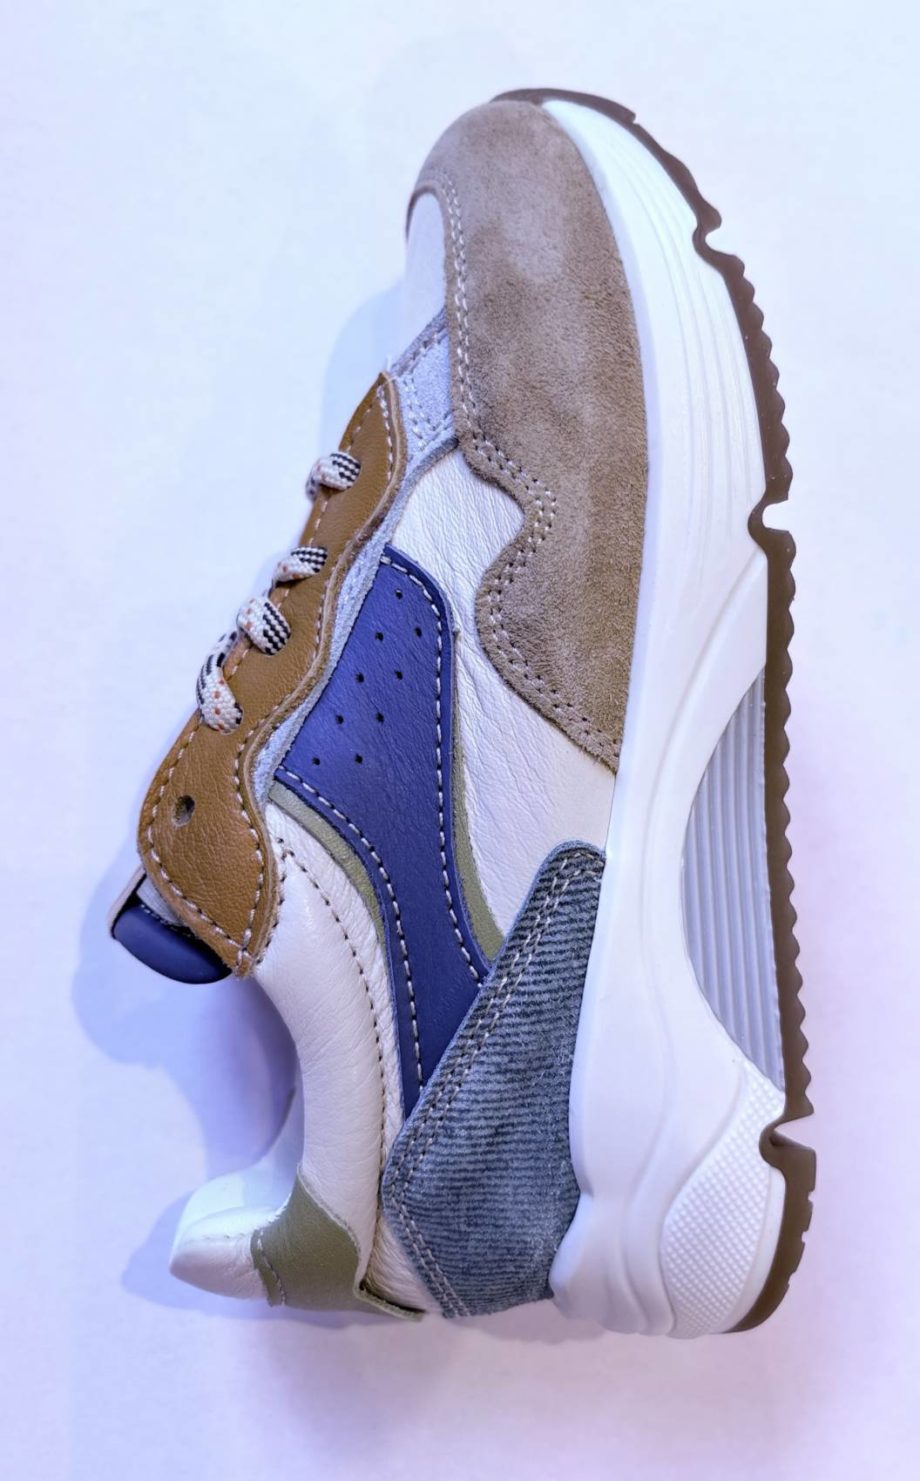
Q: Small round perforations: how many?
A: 9